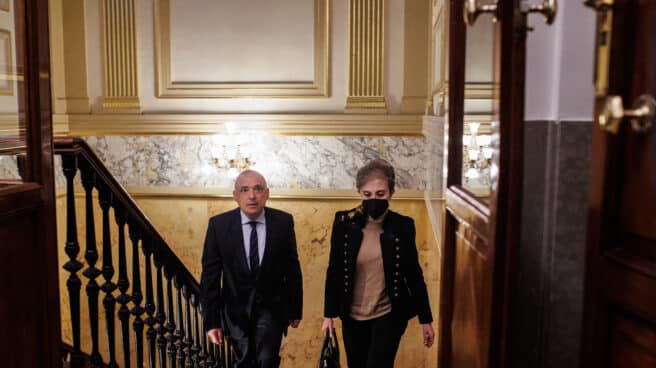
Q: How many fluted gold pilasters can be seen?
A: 2